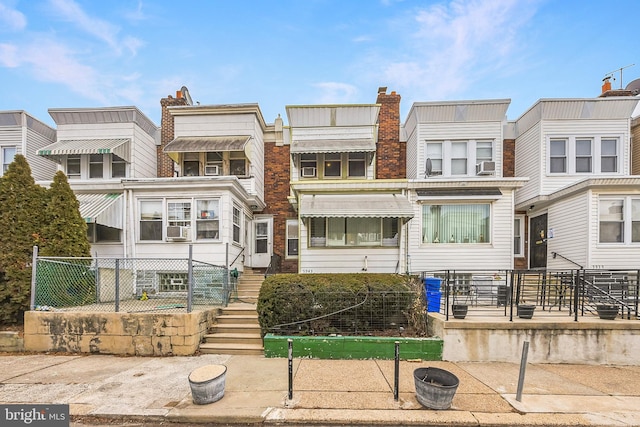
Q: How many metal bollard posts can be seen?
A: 3